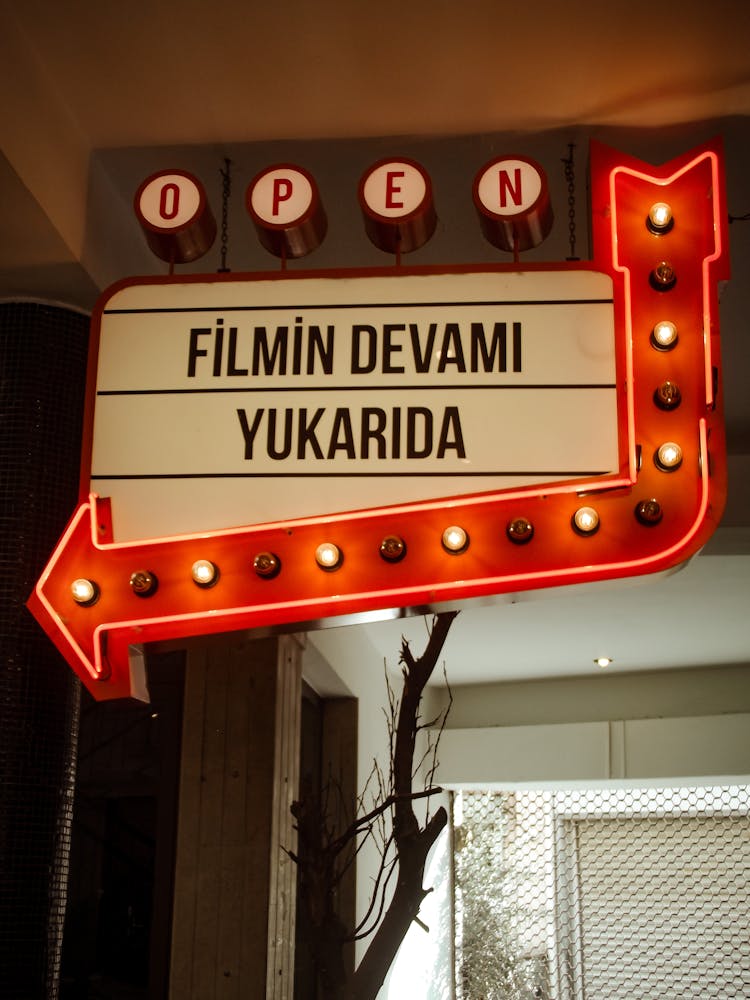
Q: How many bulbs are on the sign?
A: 15